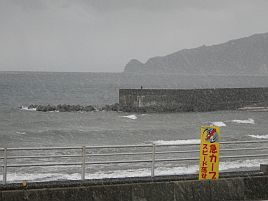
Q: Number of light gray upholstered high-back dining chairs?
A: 0